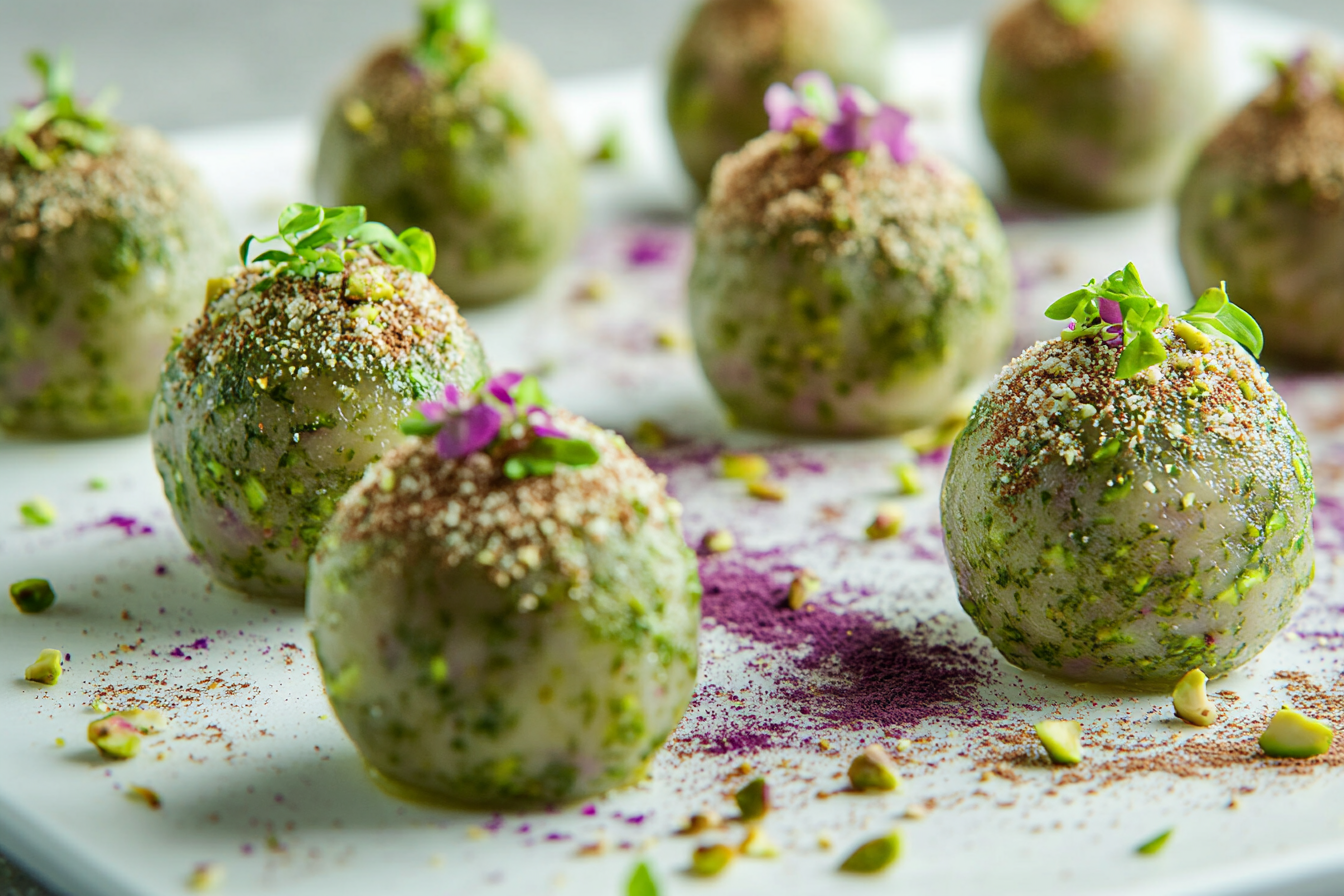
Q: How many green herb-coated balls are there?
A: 9